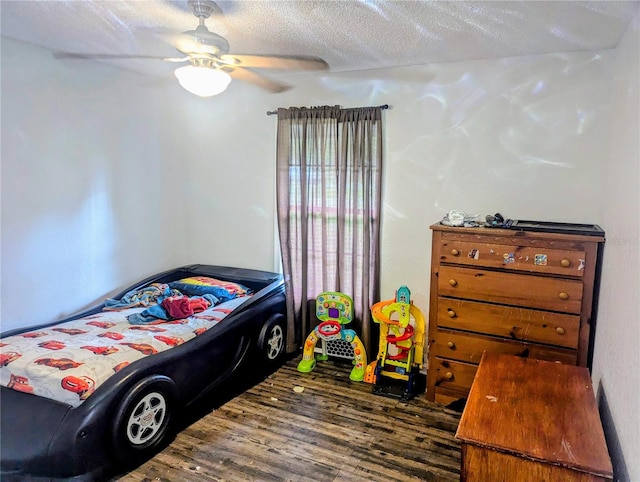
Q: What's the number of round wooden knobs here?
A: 8